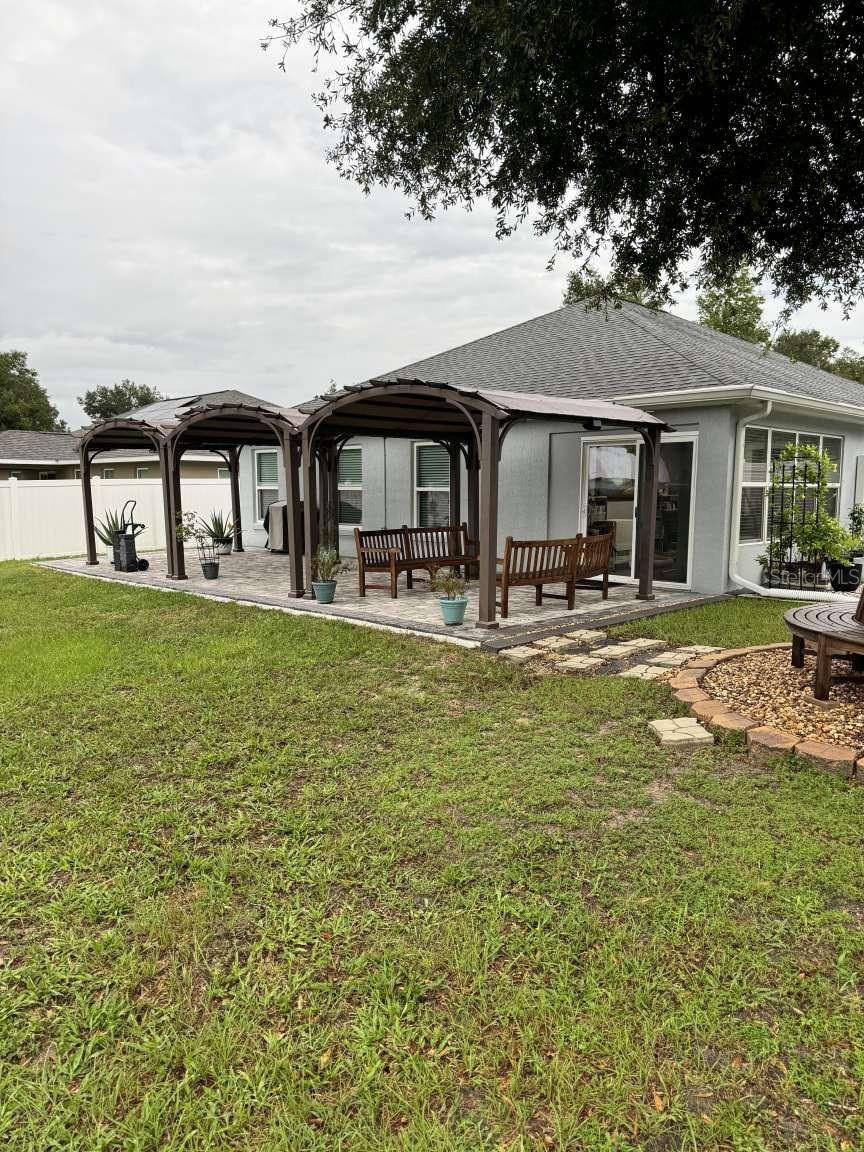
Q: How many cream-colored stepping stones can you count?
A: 10